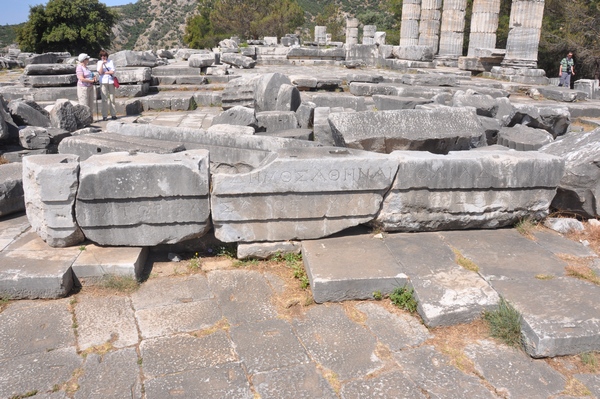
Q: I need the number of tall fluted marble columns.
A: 5